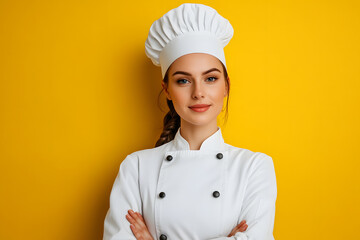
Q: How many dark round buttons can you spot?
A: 5